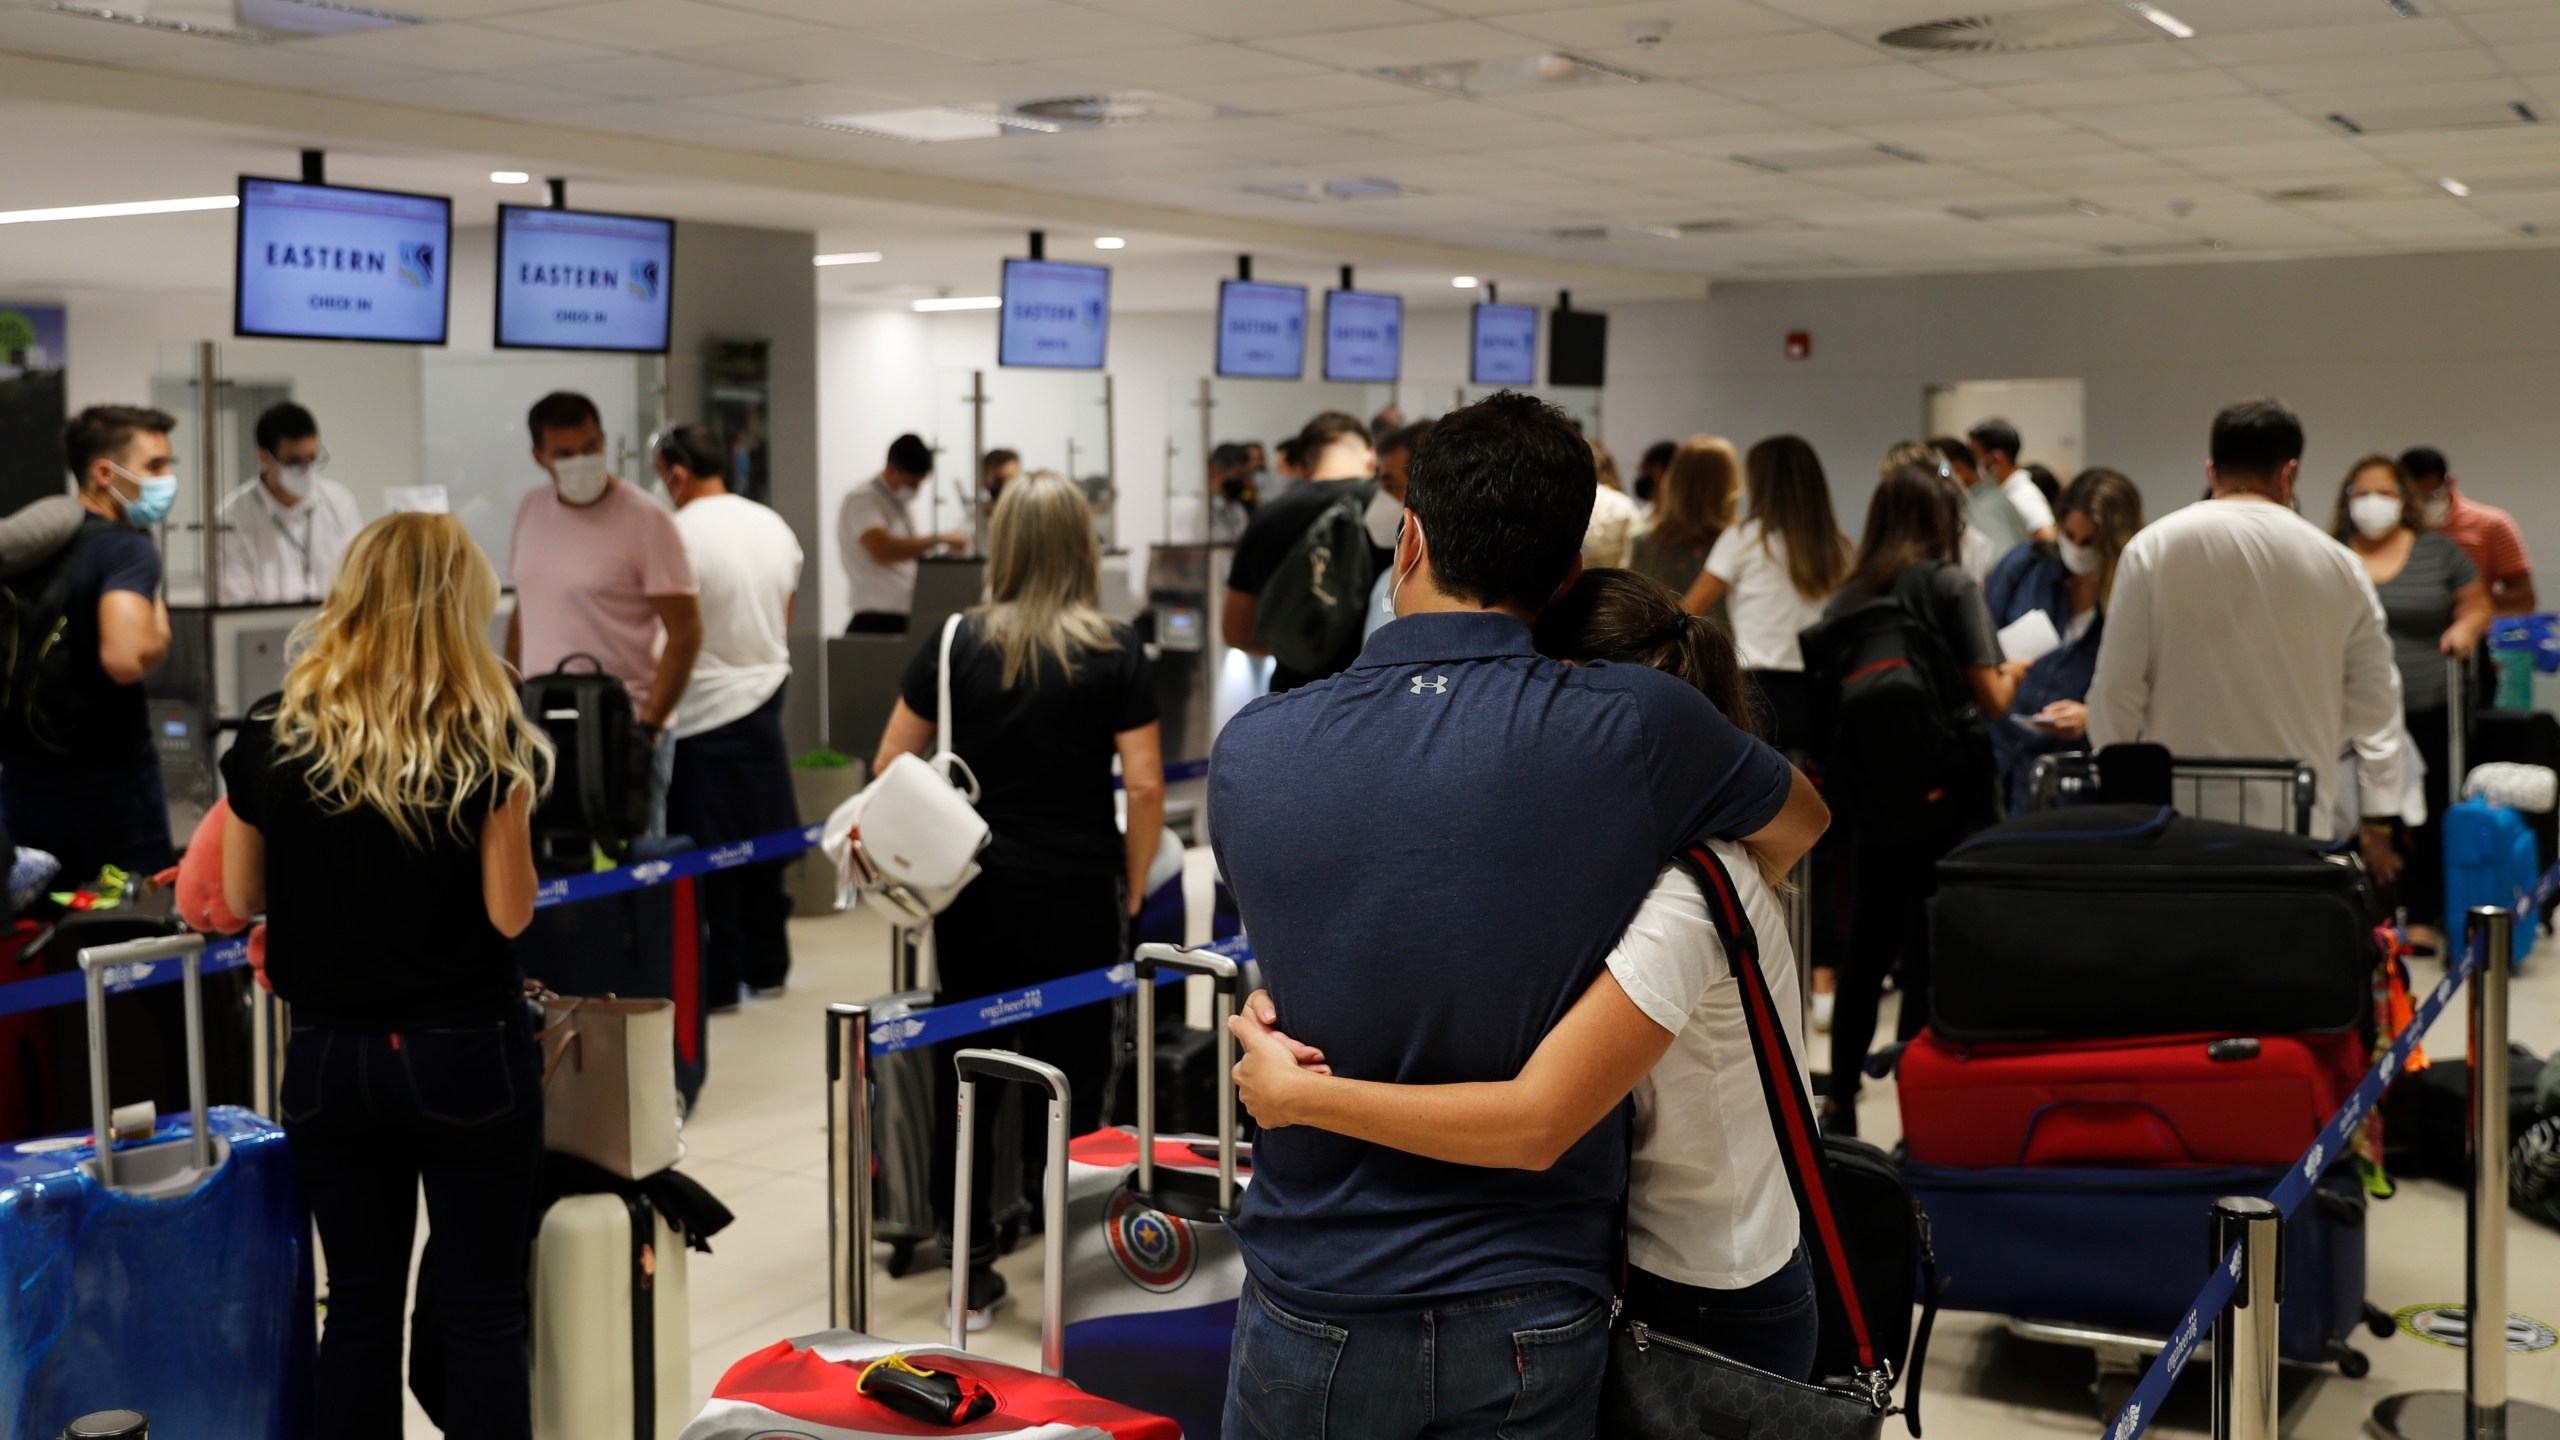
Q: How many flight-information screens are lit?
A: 6